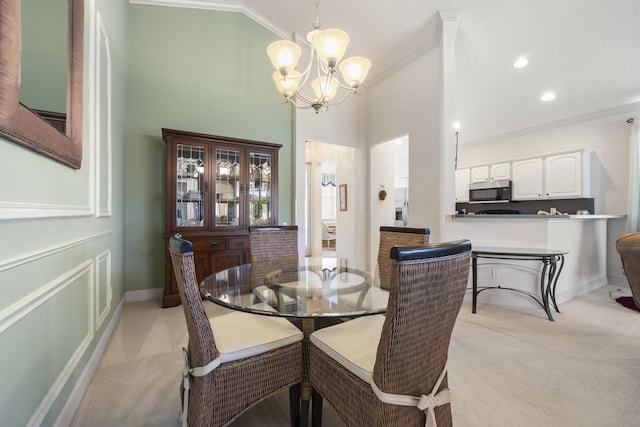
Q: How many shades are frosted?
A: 5